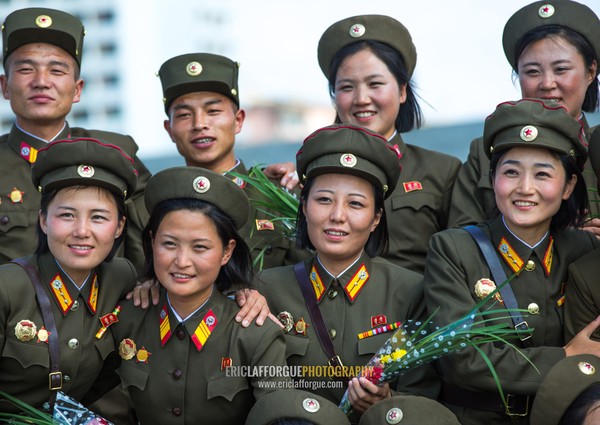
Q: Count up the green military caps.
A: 11